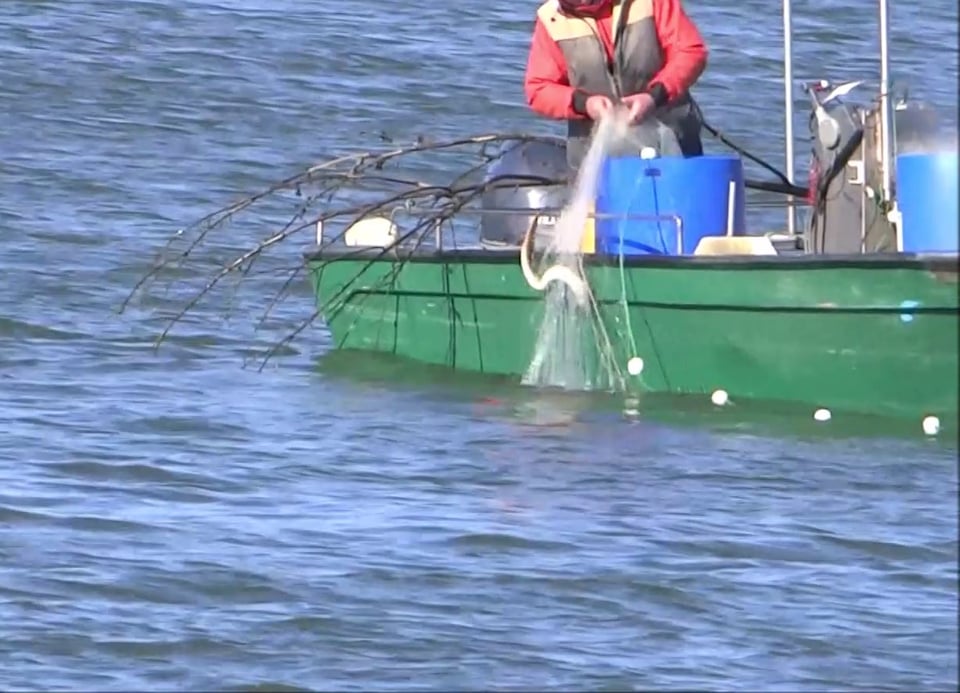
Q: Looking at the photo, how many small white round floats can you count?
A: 5